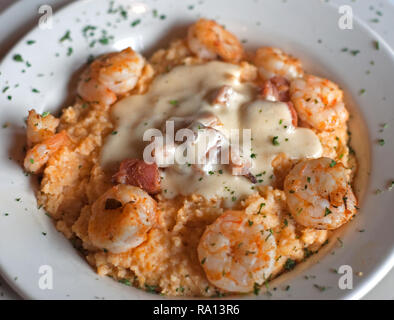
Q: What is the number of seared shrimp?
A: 8